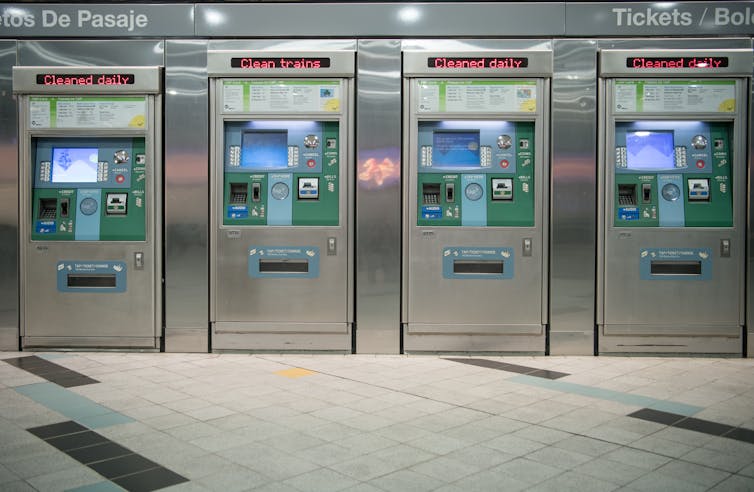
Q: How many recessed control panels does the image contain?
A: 4